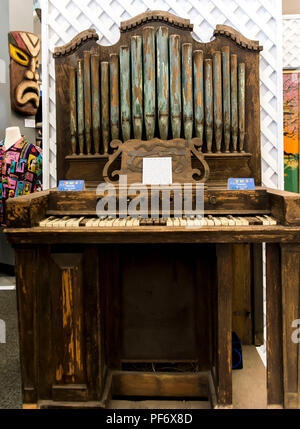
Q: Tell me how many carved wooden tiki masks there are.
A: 1